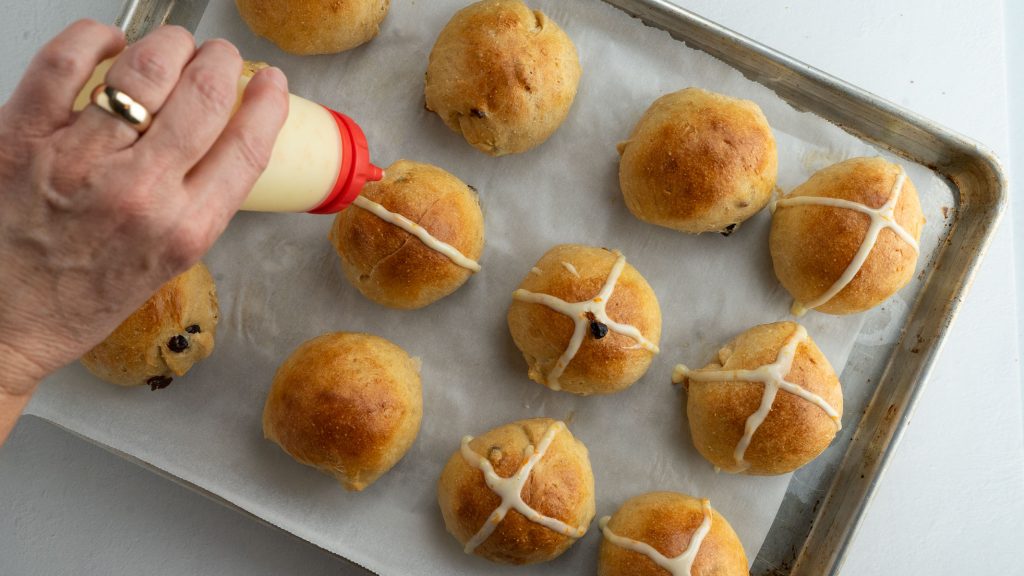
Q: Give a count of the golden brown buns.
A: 11